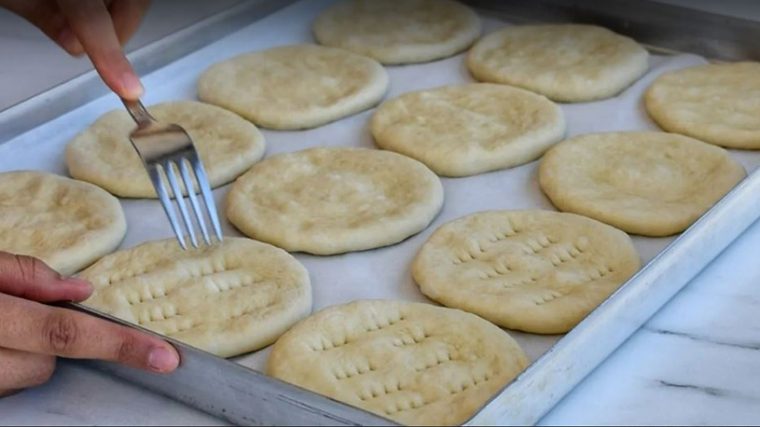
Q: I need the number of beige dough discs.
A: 12